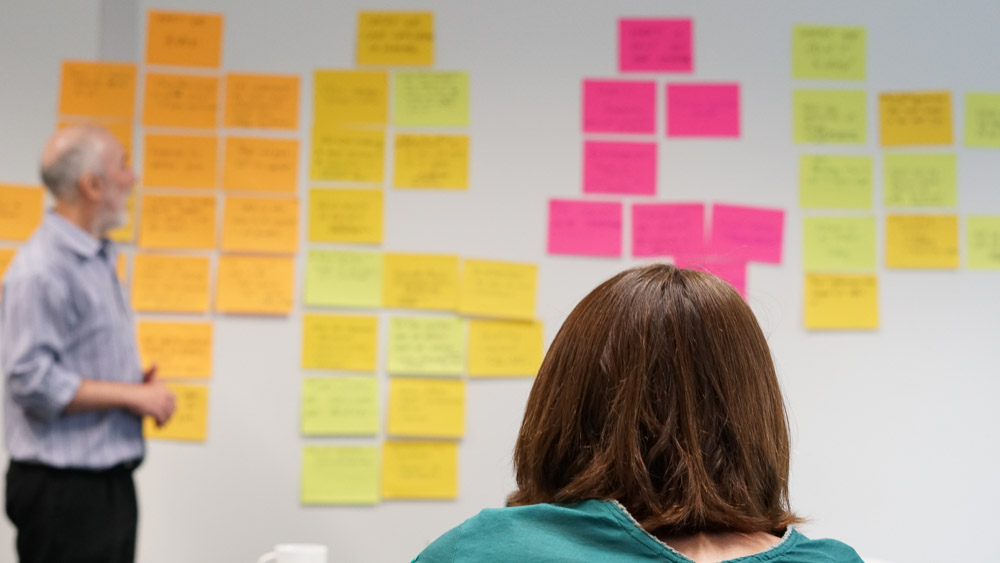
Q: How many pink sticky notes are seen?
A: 8